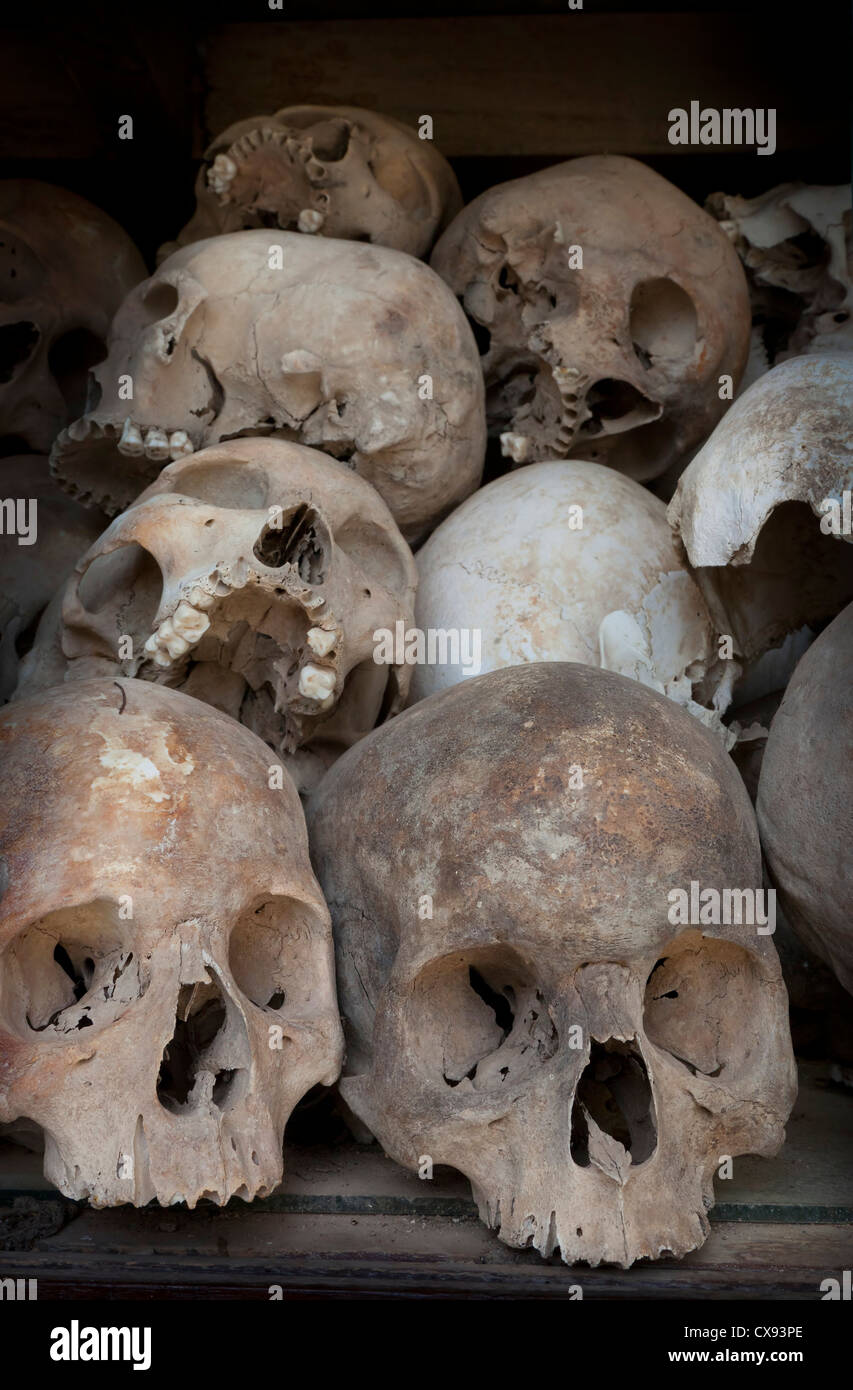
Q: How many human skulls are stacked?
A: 12